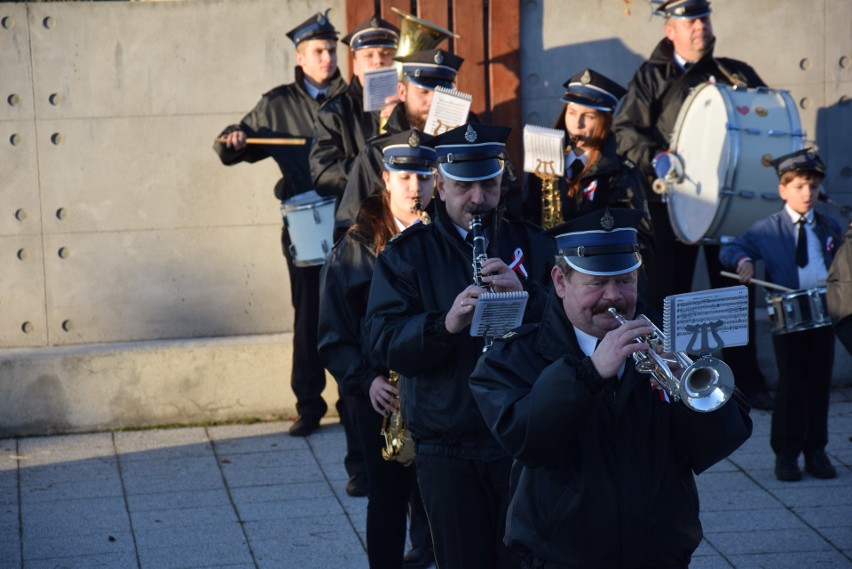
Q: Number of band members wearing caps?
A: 9